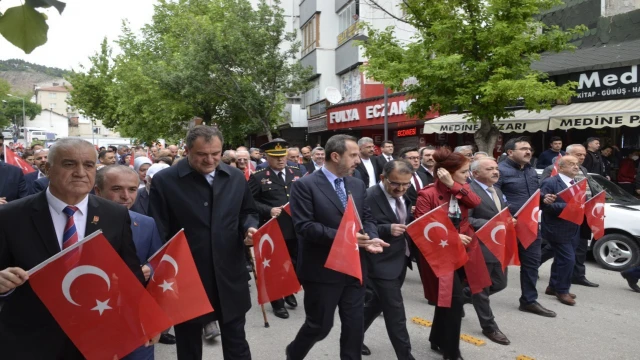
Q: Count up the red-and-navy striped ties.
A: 1